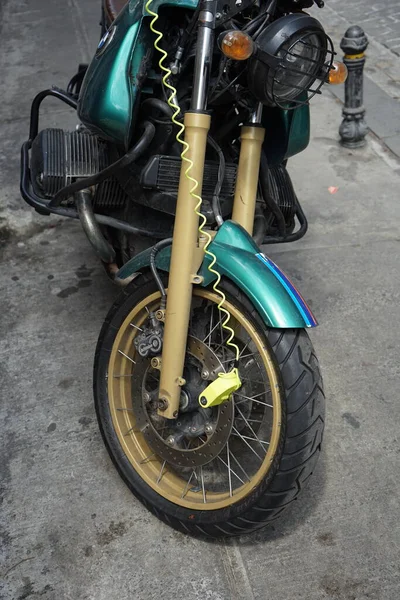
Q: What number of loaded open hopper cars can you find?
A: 0